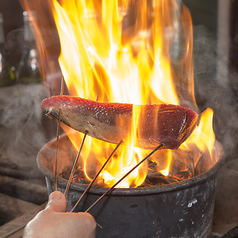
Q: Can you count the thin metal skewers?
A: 4